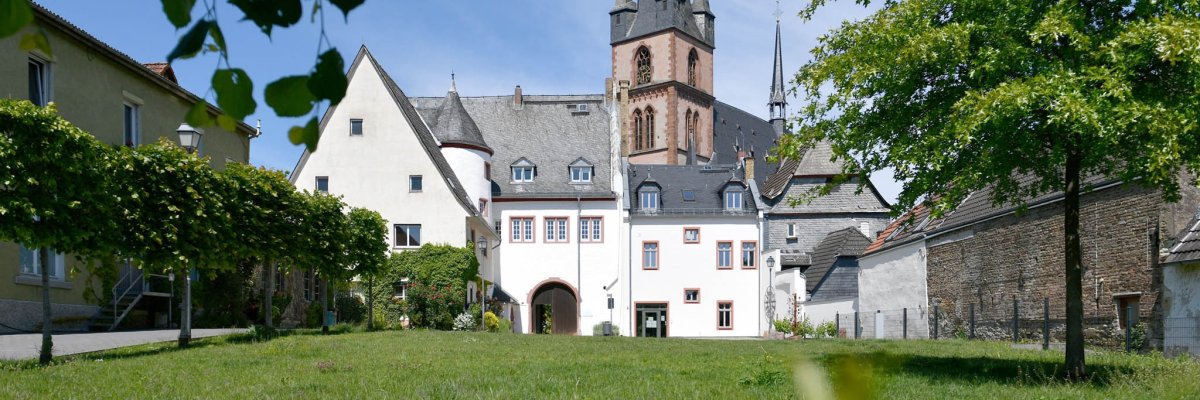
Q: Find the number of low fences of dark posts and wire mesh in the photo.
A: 1